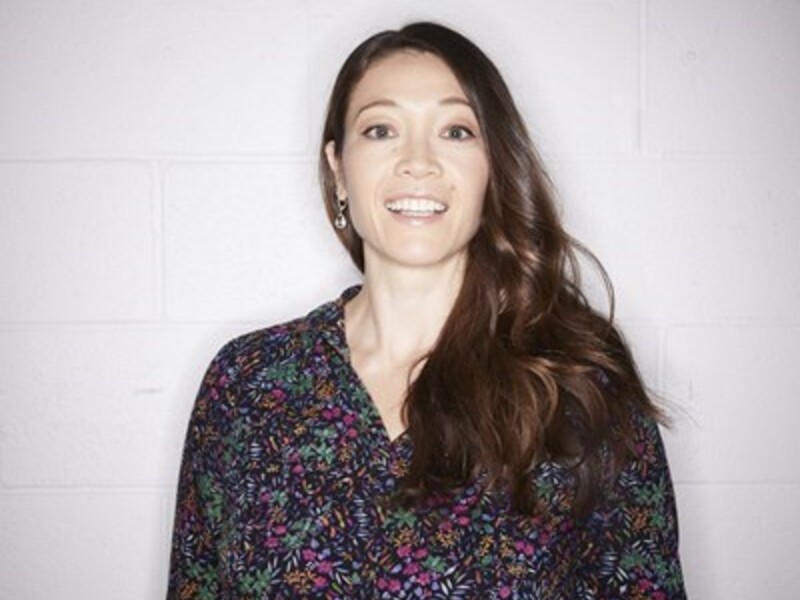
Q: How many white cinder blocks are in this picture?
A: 11